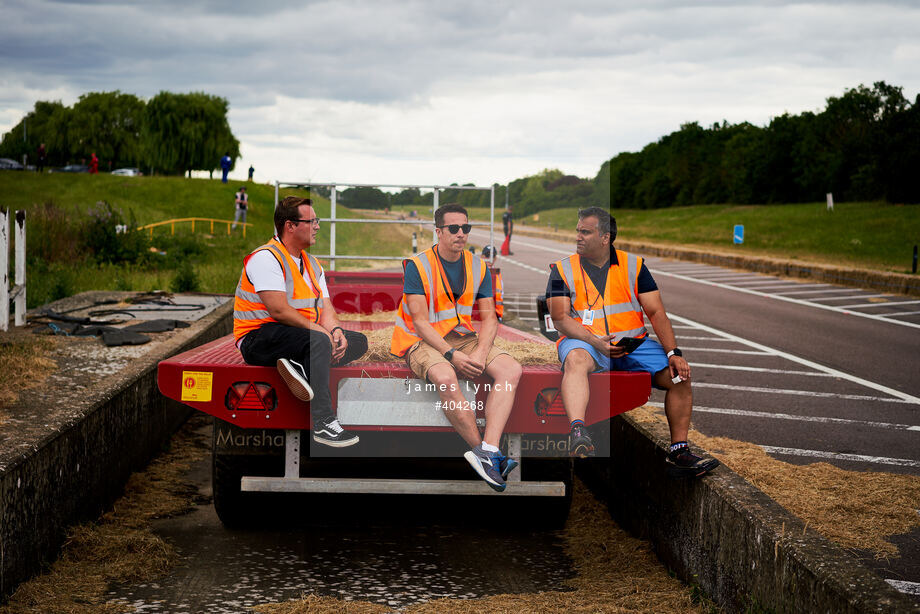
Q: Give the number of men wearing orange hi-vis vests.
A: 3